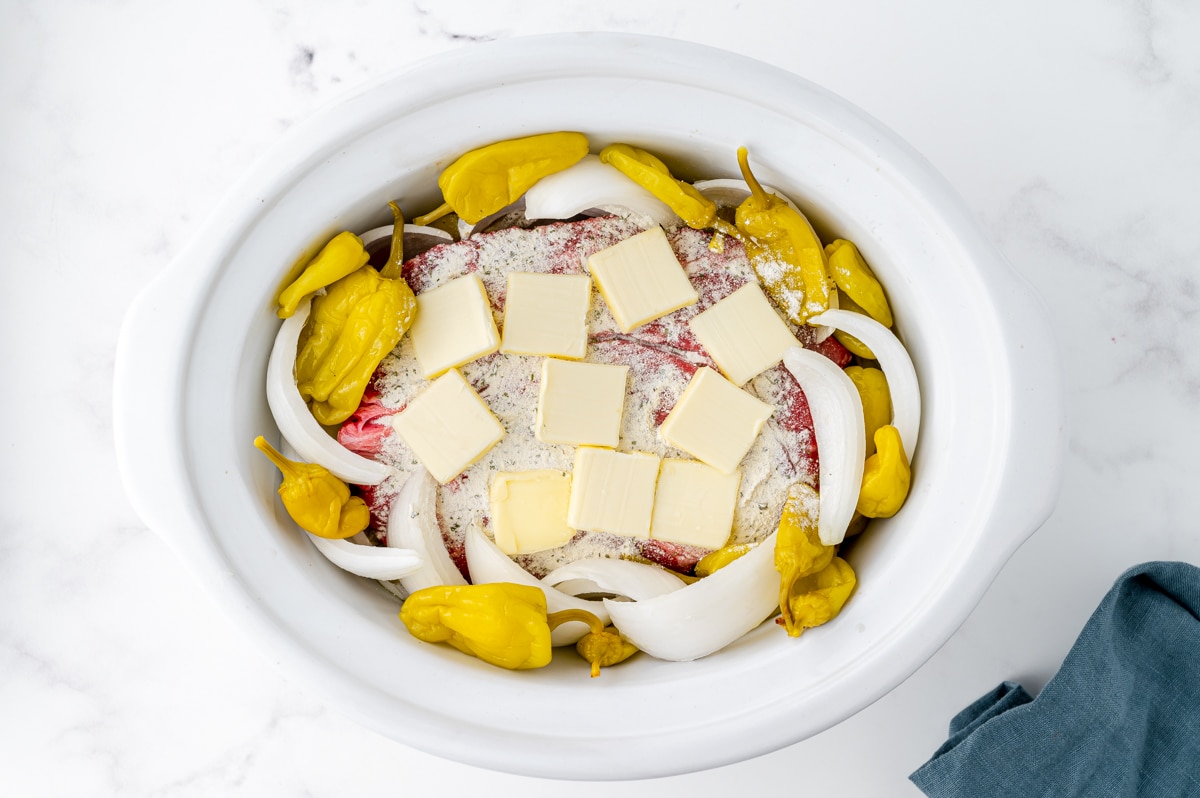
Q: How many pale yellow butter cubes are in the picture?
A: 10